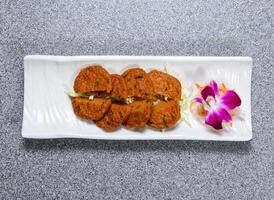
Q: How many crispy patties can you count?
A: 8